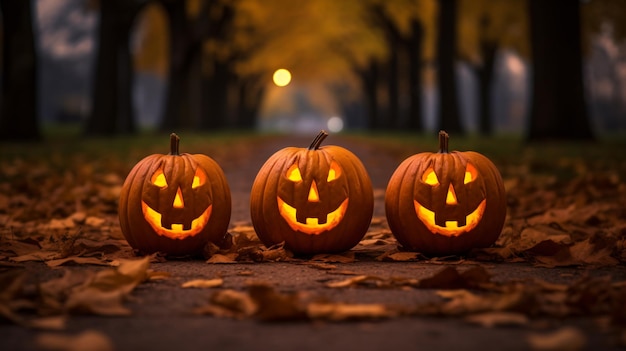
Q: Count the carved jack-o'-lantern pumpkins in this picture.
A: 3